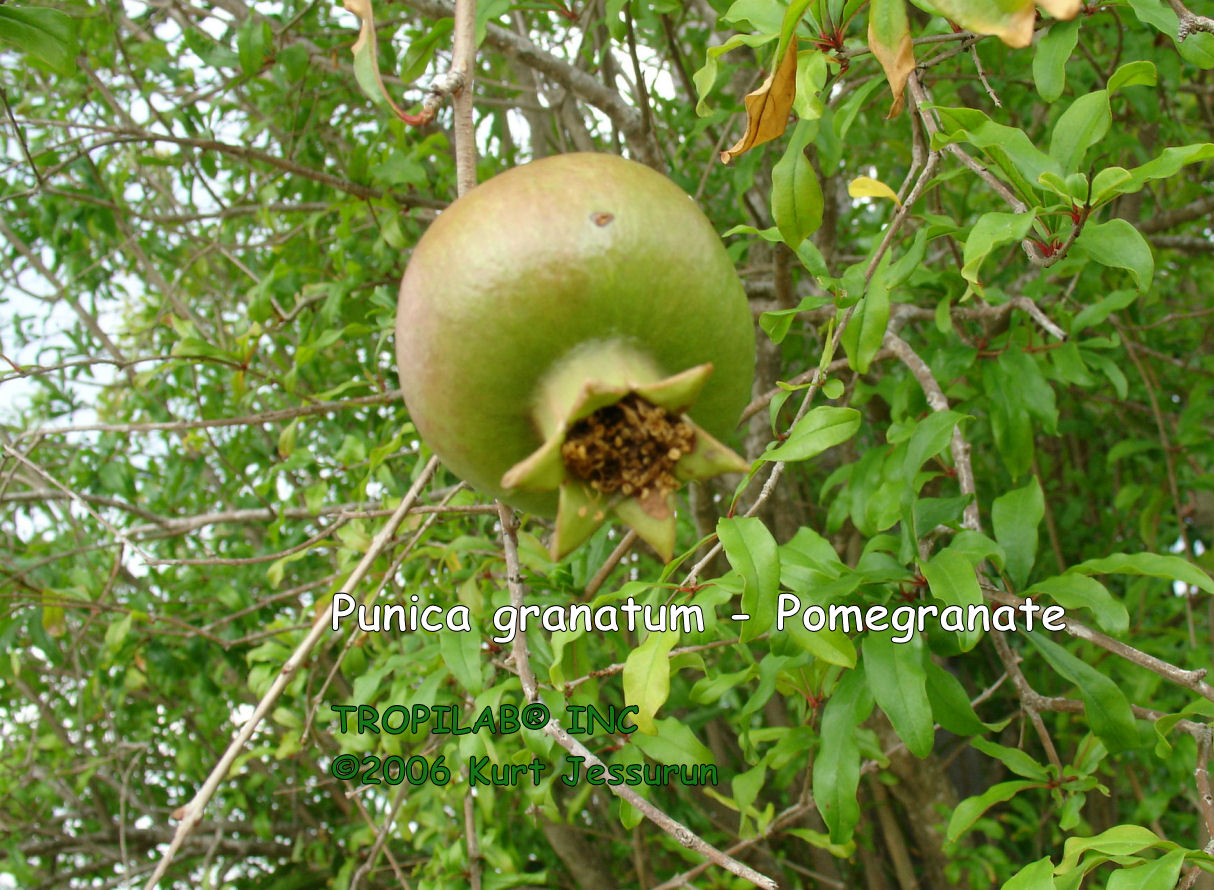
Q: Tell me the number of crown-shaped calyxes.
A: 1